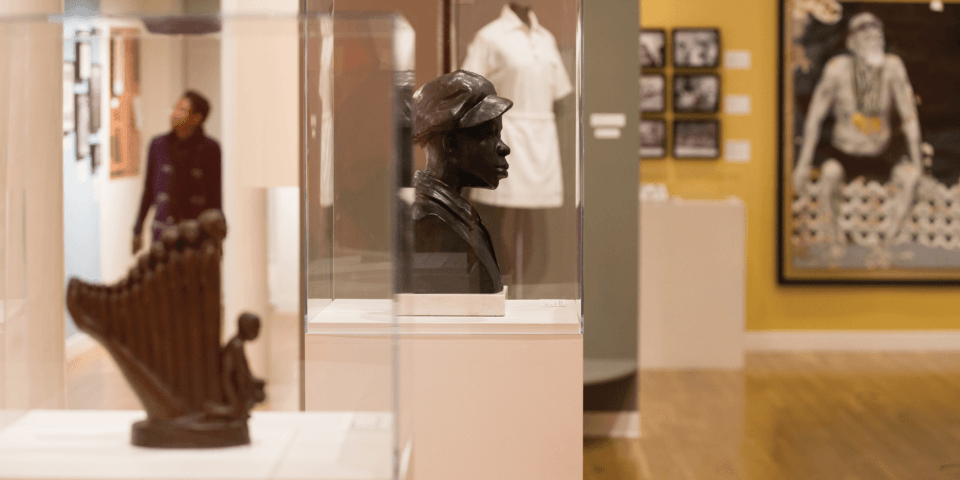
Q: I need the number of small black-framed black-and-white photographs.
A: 6